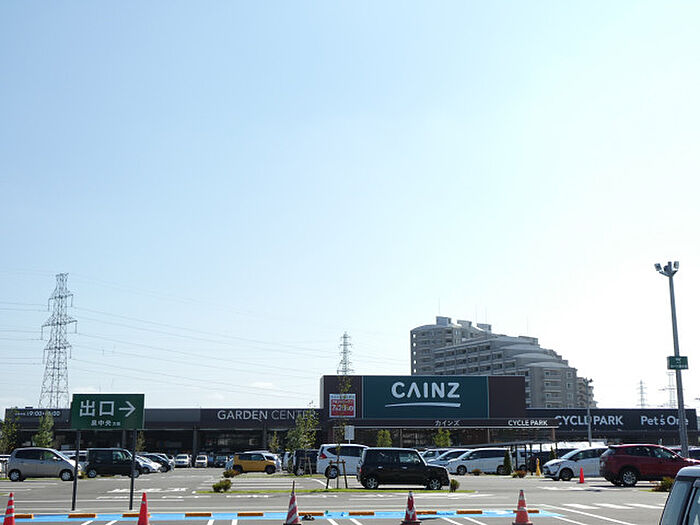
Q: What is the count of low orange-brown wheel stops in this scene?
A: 10